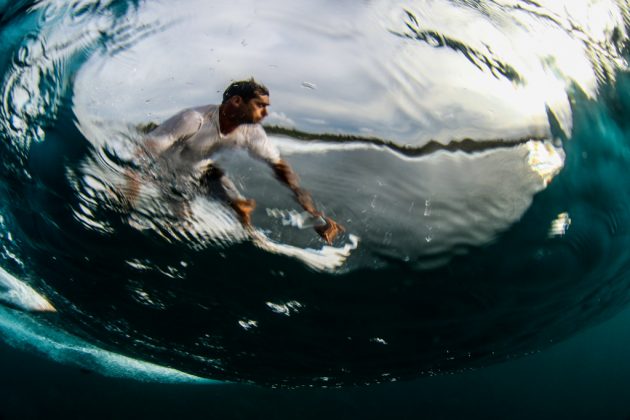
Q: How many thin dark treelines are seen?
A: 1